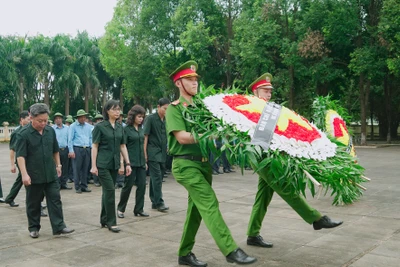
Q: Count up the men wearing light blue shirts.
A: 2